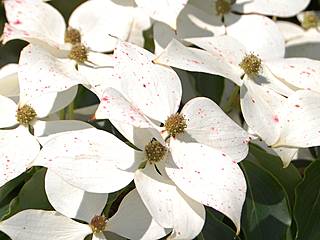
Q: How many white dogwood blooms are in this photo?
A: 9